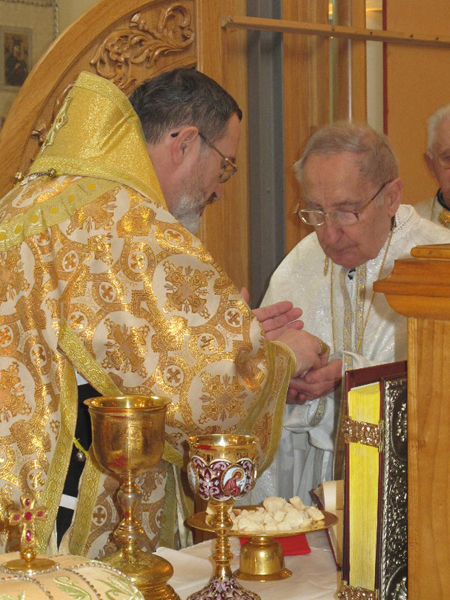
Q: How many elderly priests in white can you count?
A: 2